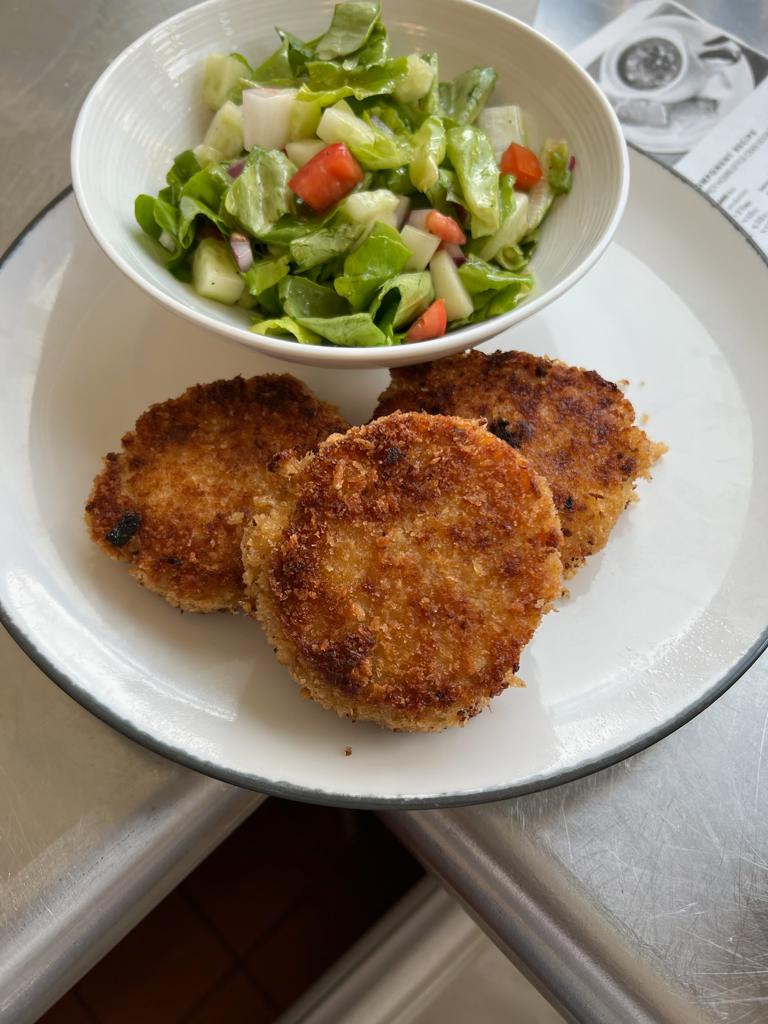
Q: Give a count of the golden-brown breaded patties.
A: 3